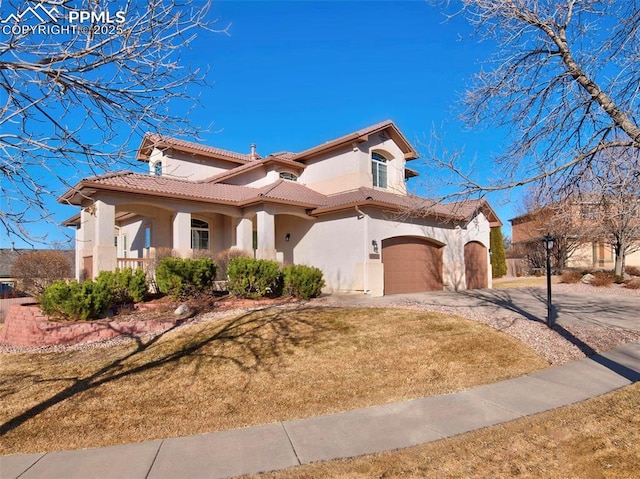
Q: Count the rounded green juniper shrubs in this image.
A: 5